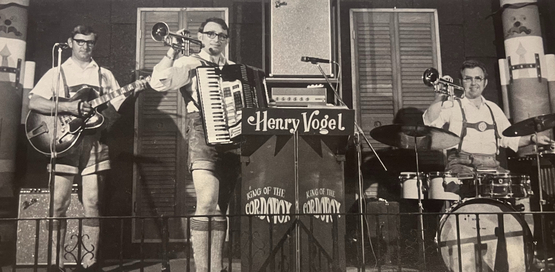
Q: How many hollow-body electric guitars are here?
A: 1